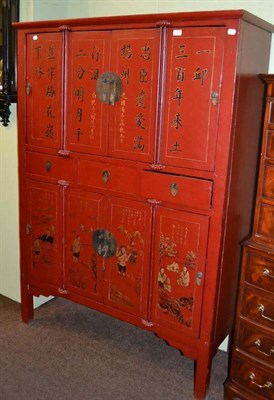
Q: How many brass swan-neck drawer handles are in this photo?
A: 4